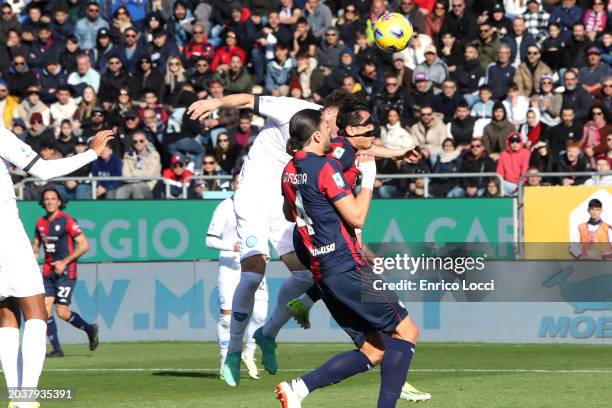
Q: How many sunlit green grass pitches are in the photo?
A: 1